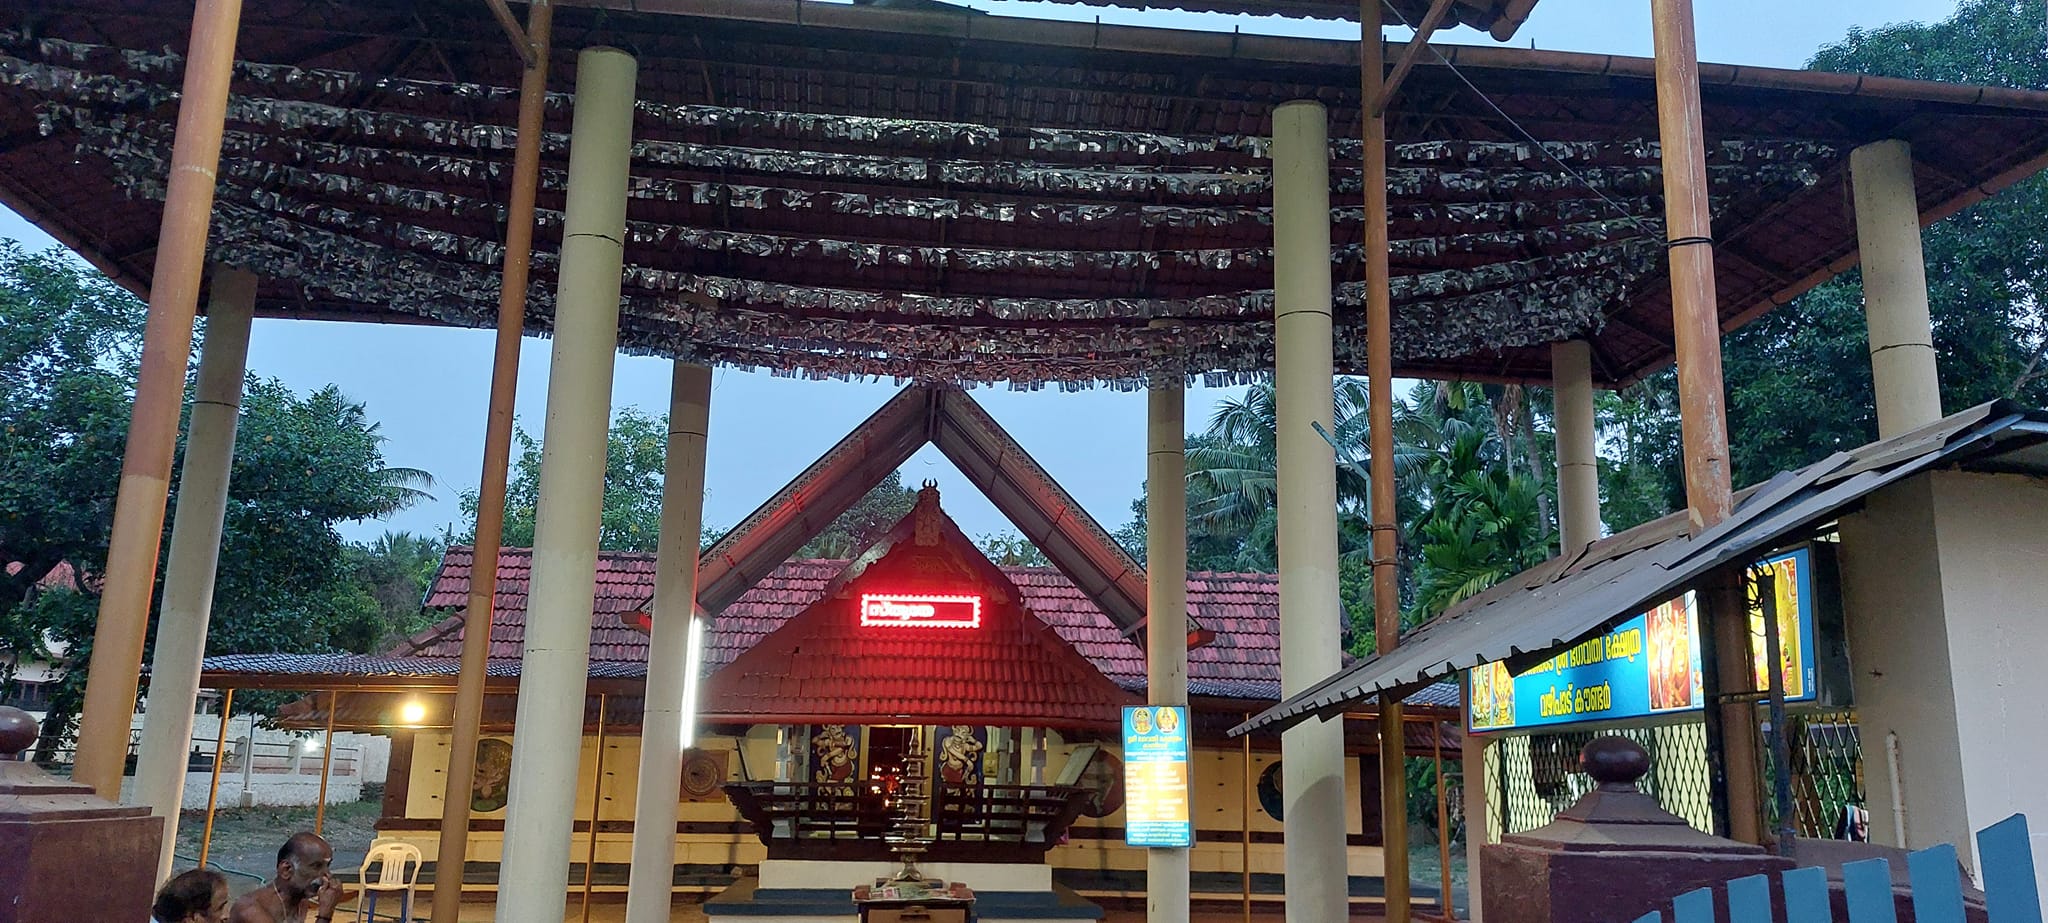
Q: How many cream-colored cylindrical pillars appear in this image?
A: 7